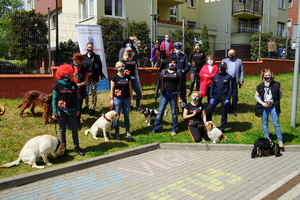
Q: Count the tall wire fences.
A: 1